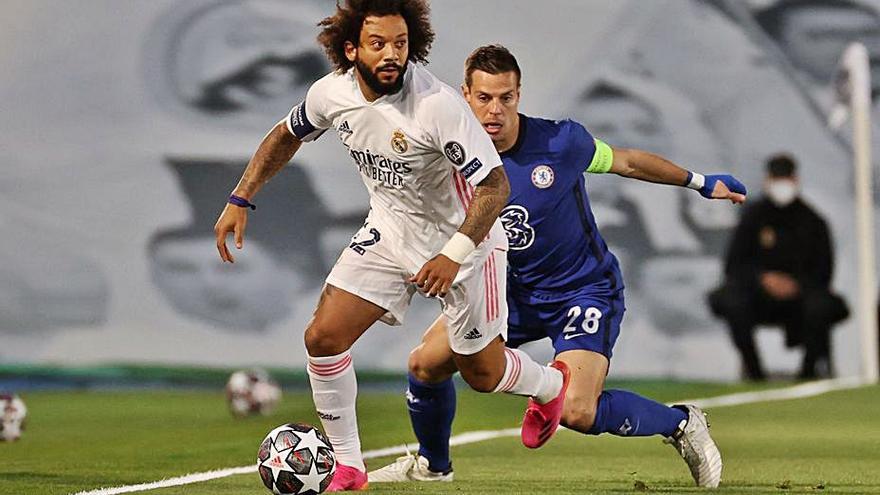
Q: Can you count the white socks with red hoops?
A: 2